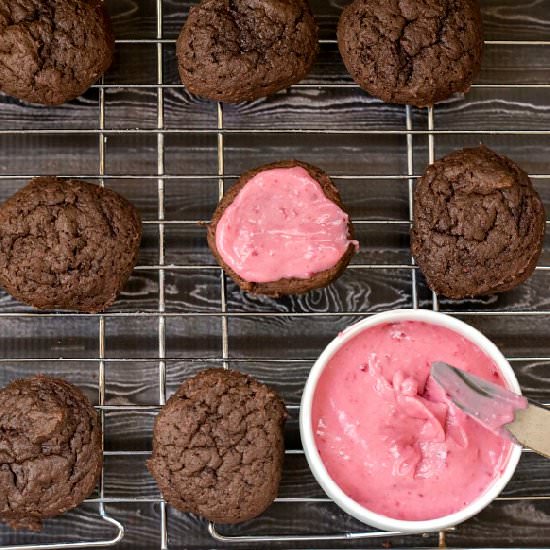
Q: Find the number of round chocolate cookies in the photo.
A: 8